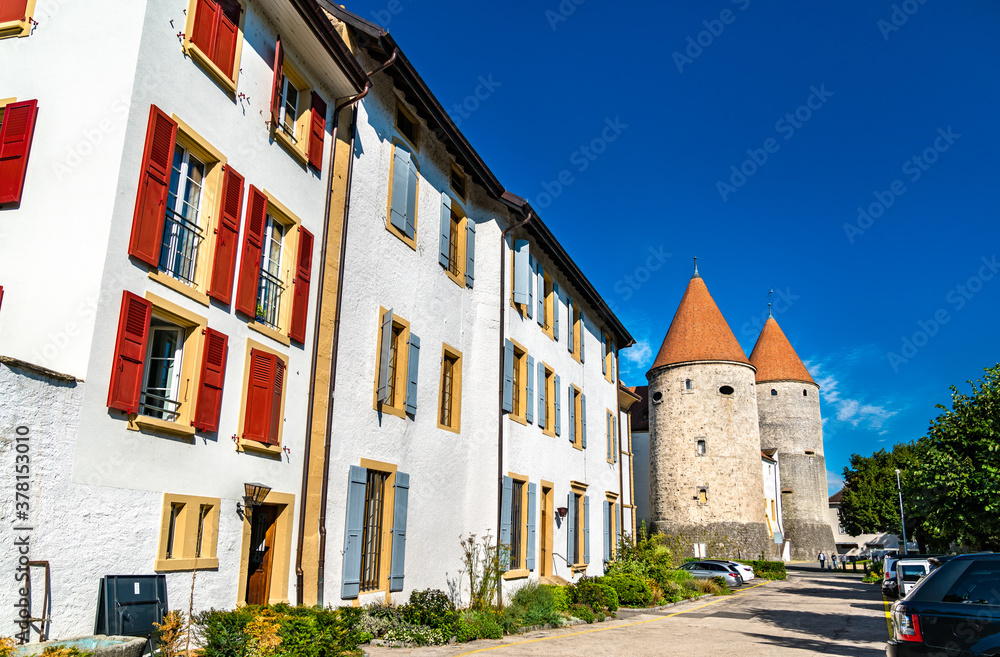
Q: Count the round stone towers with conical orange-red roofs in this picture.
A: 2